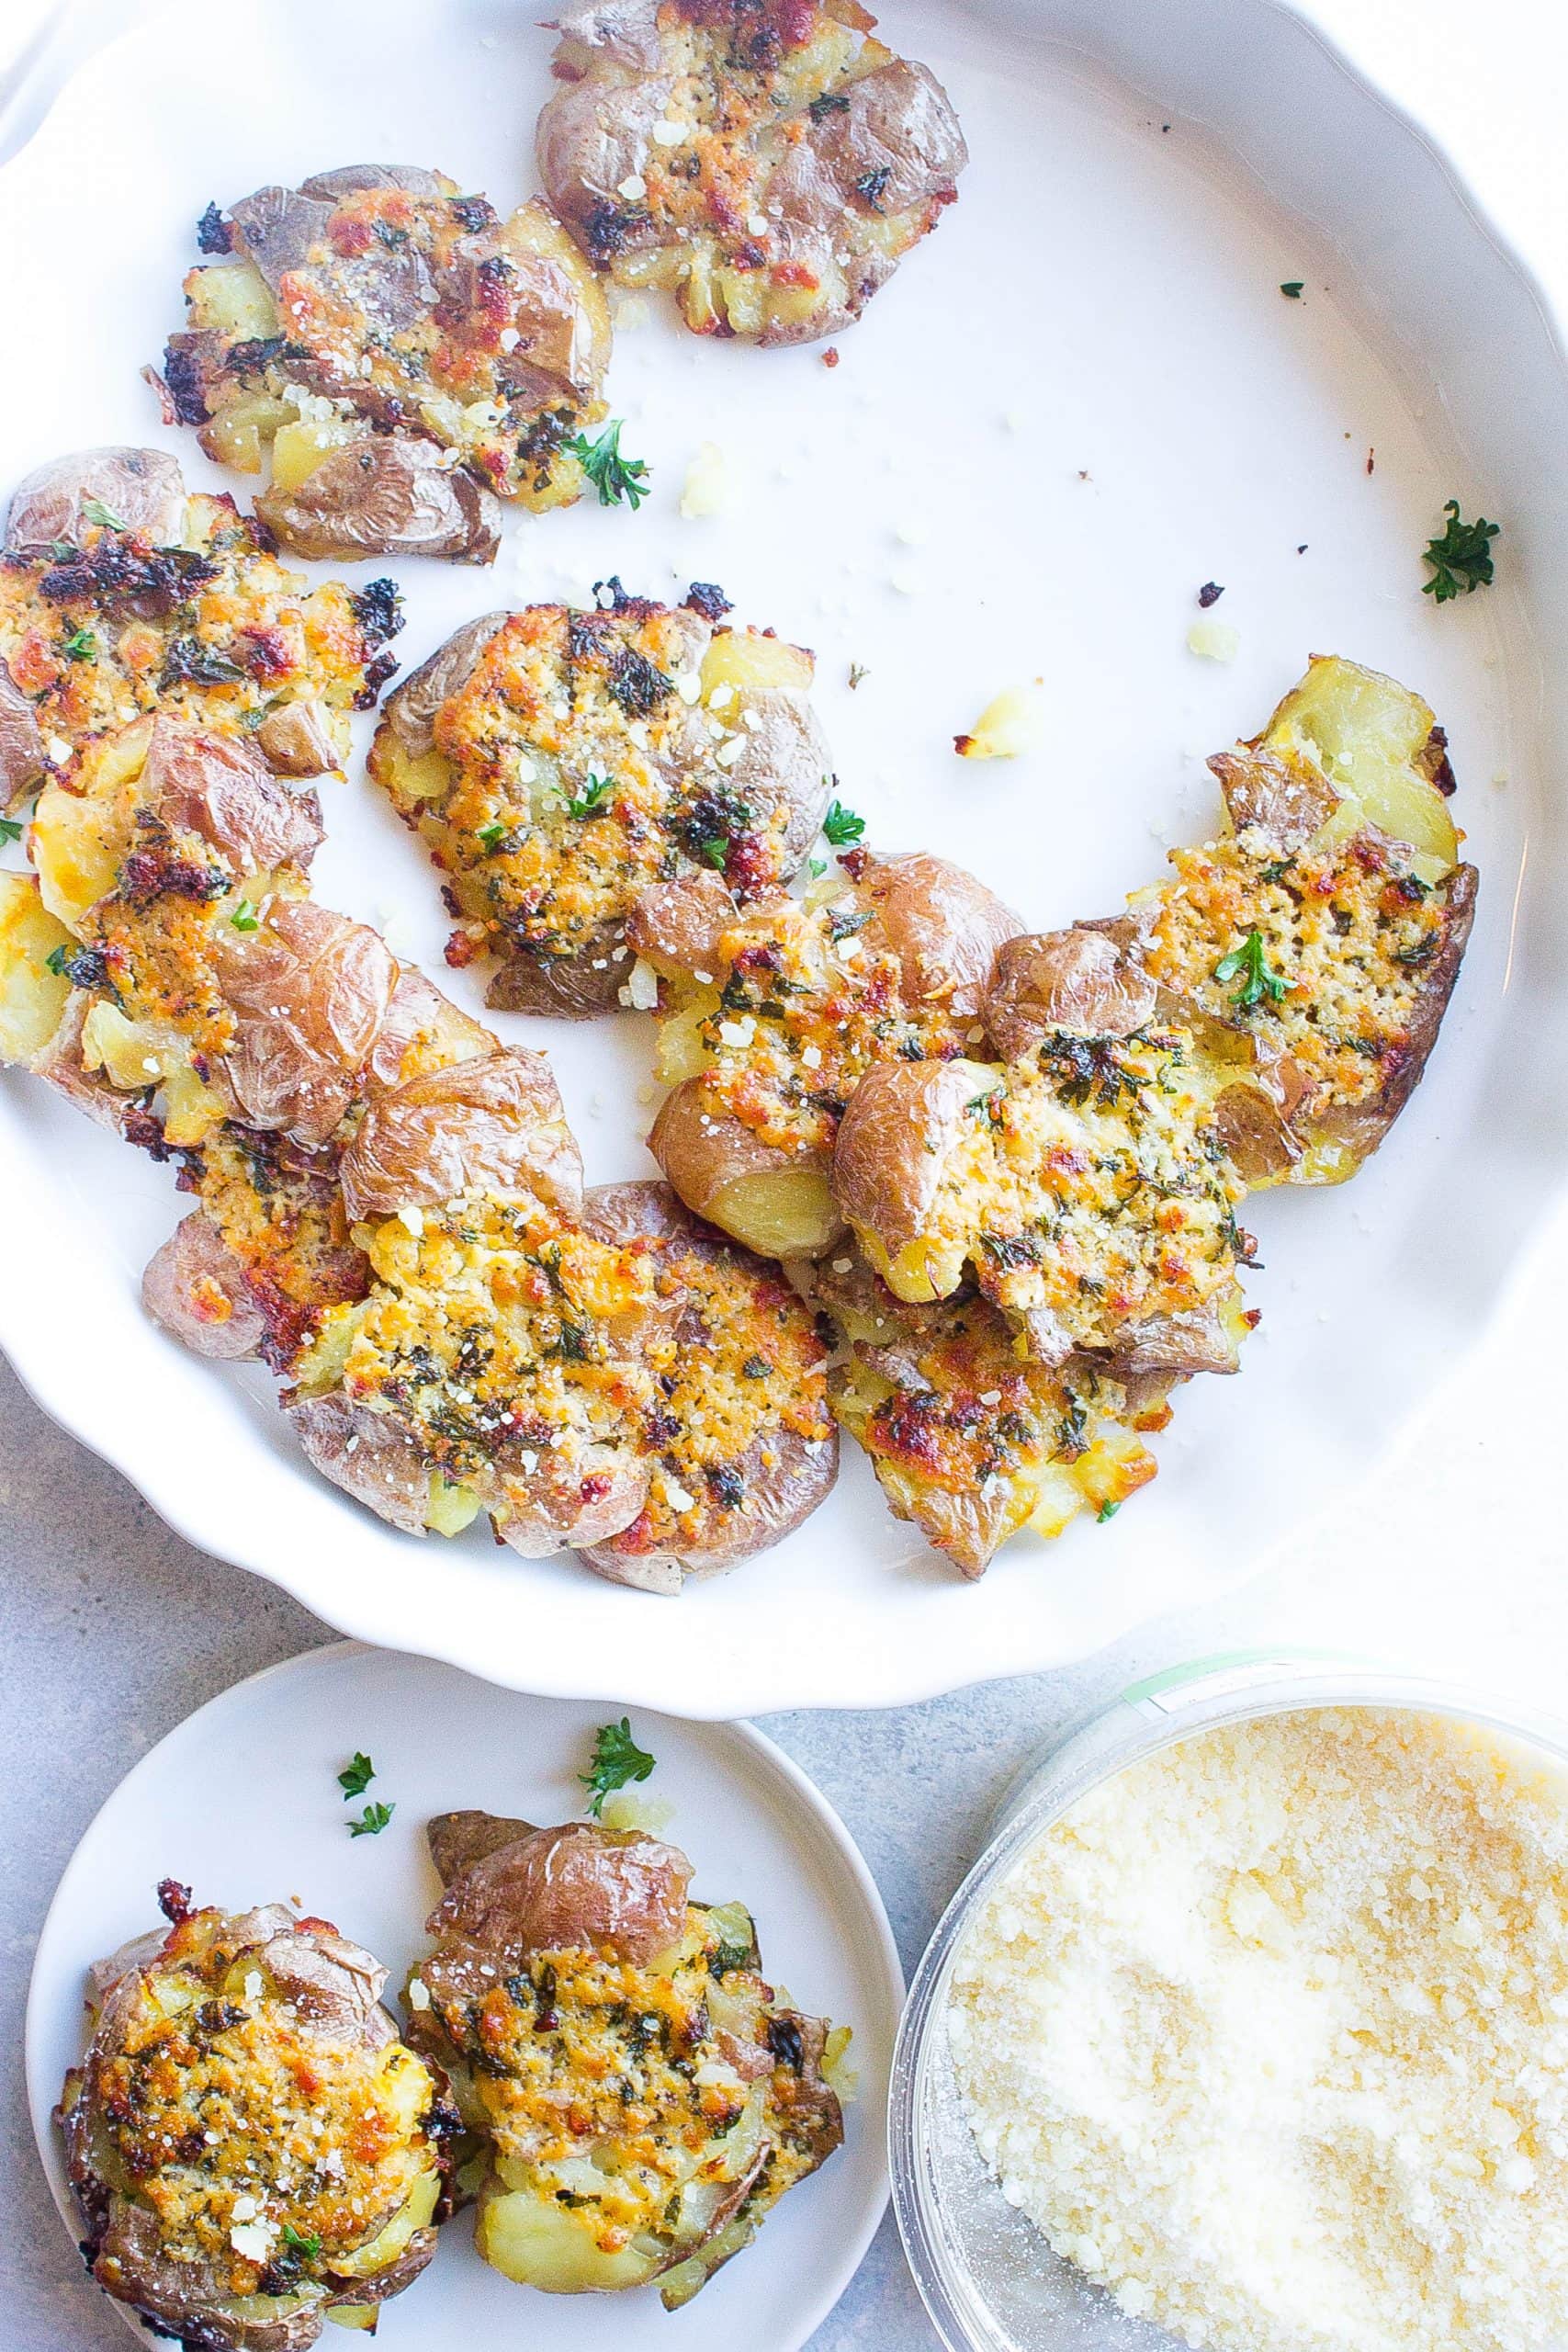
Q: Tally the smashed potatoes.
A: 14